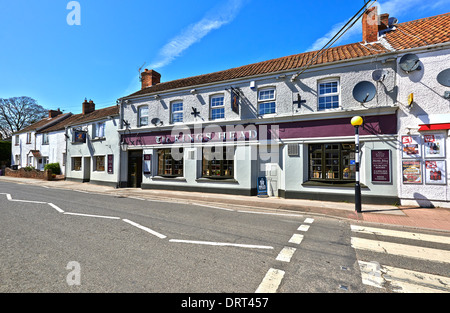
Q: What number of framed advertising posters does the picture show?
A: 4